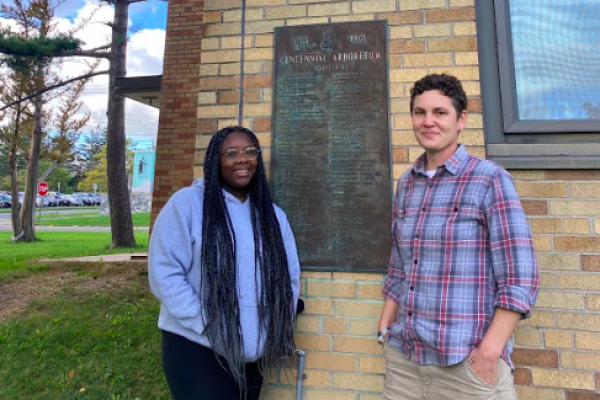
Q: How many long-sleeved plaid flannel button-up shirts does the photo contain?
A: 1